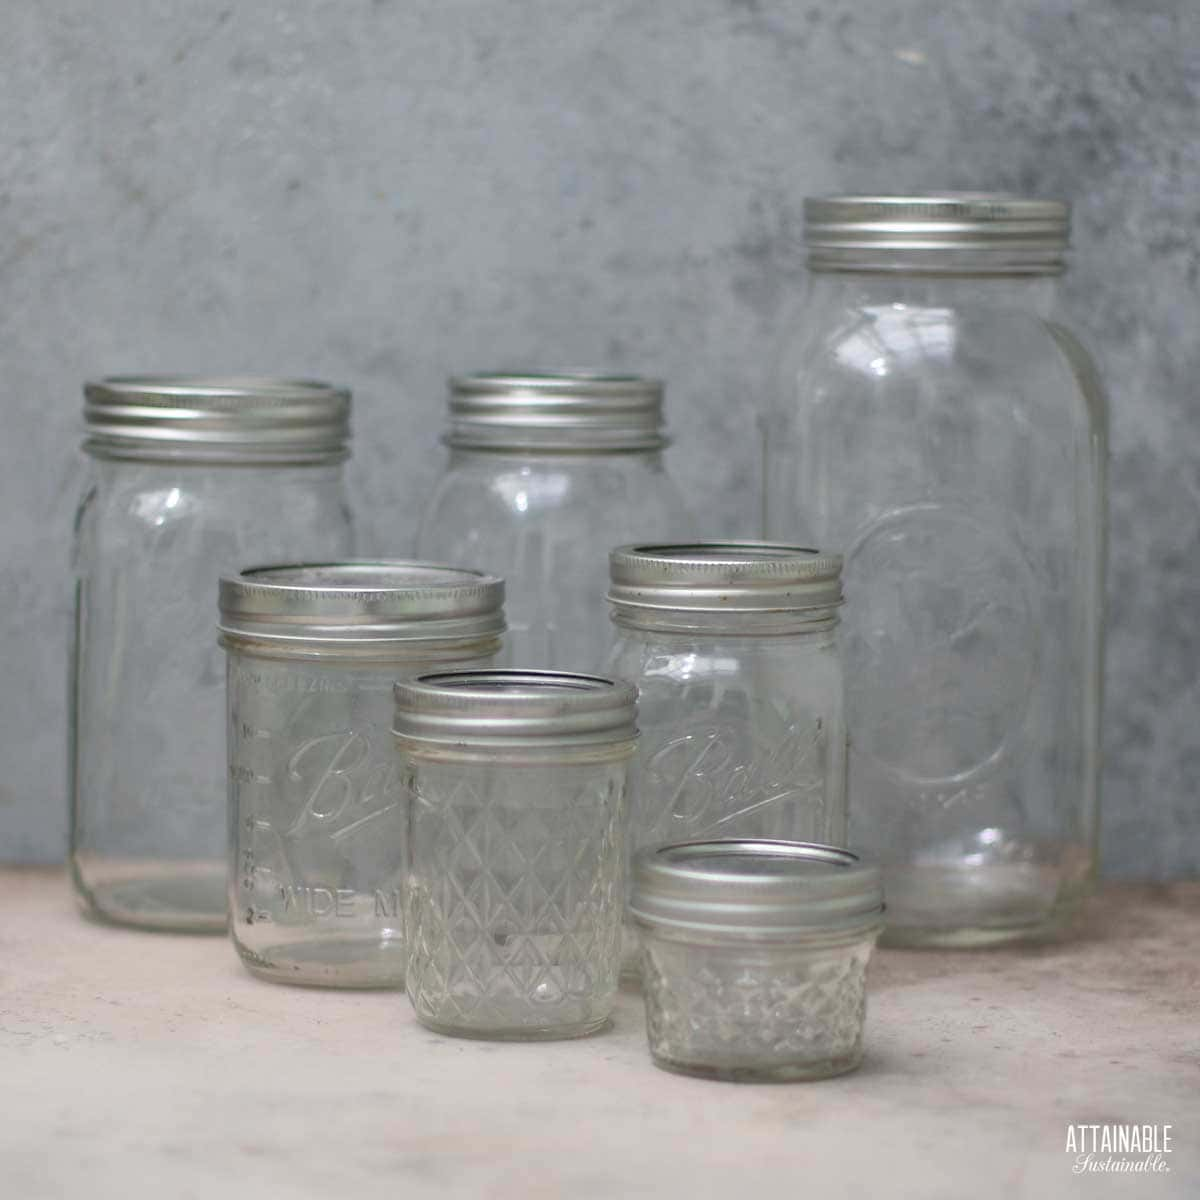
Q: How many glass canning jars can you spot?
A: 7